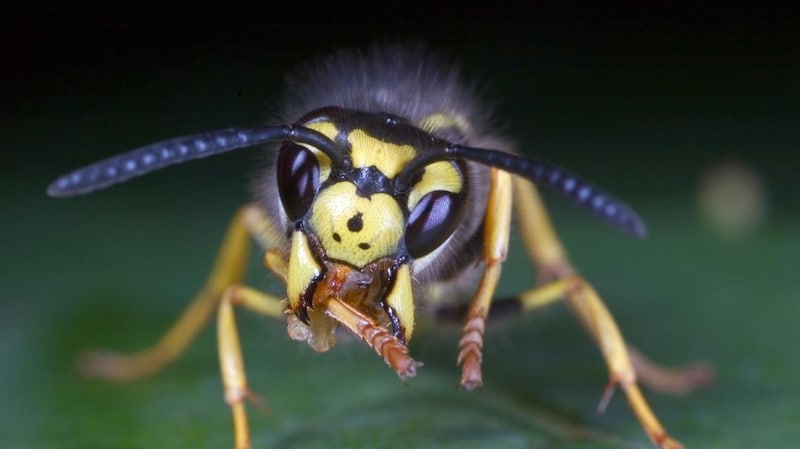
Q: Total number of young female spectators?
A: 0